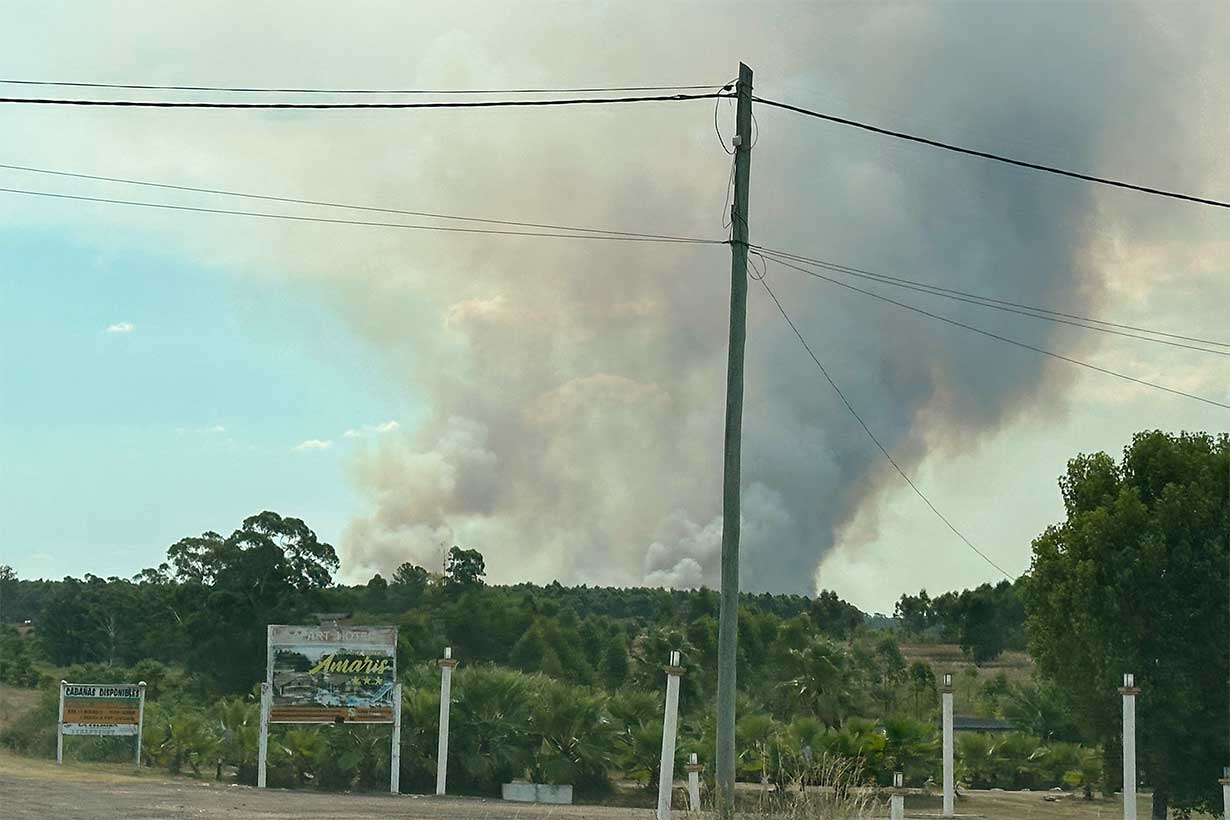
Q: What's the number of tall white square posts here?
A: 4